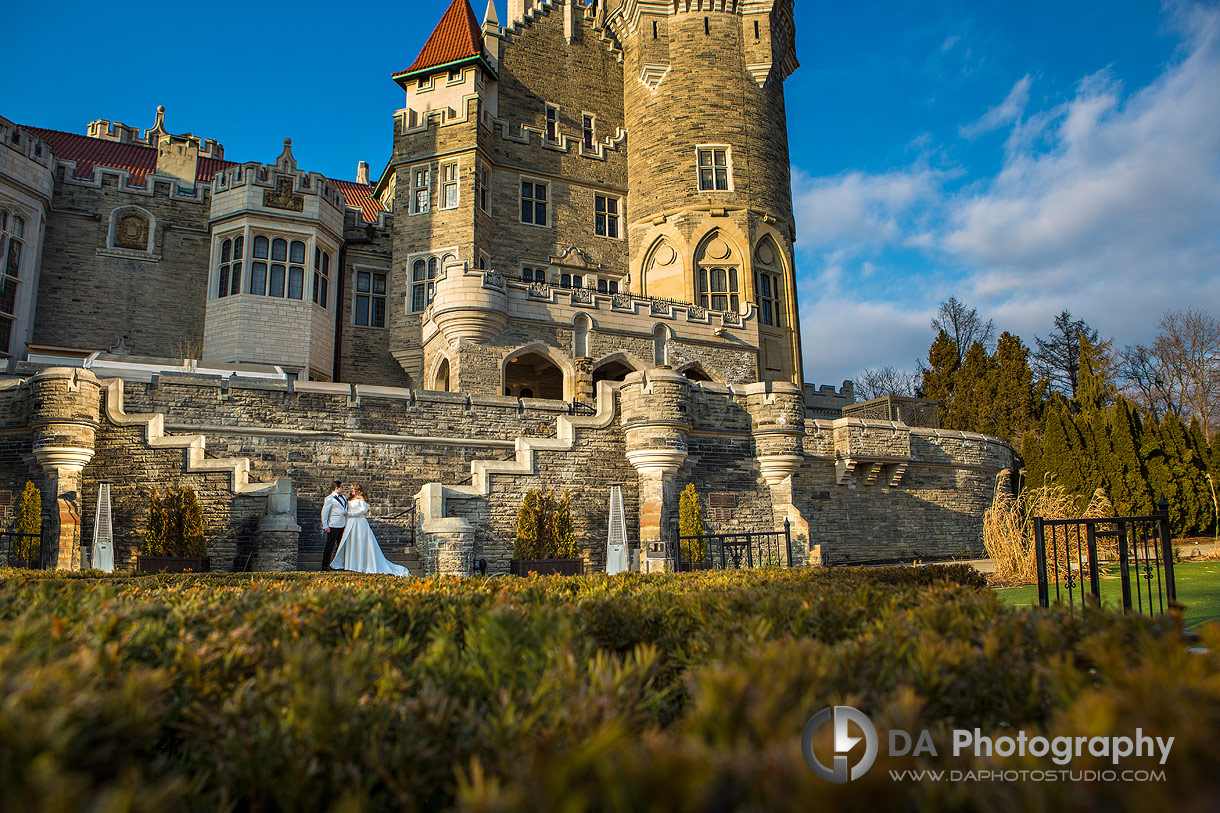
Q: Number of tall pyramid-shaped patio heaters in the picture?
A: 2